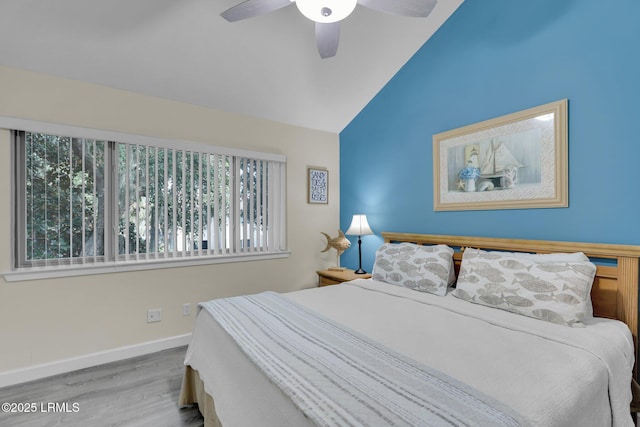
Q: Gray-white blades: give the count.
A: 3